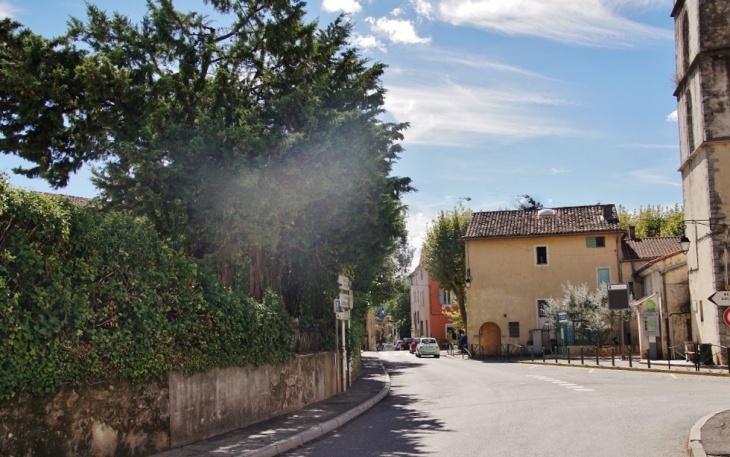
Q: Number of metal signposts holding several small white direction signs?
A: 1